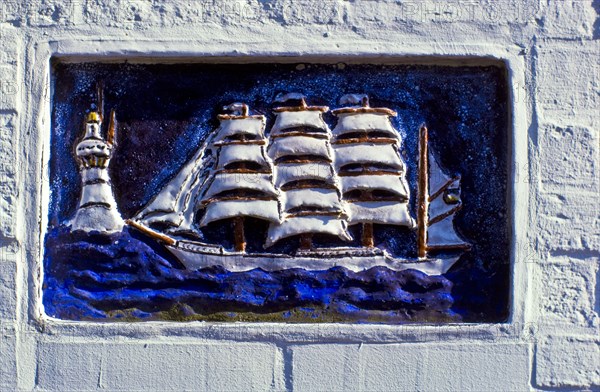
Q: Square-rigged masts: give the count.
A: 3